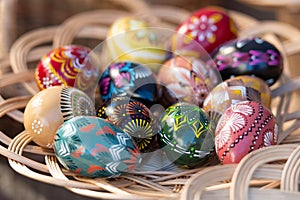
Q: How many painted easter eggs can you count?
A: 12